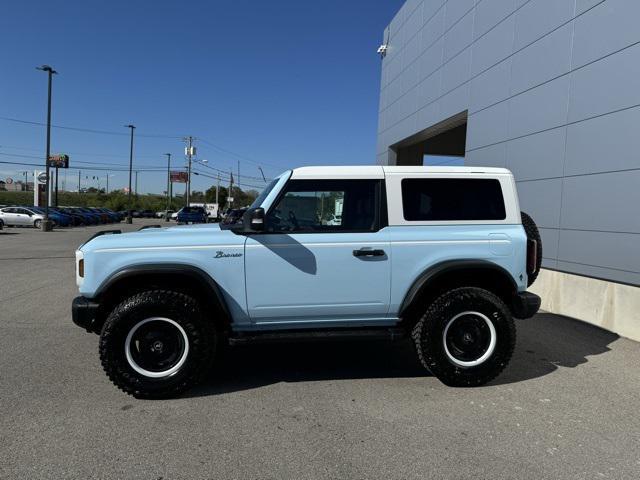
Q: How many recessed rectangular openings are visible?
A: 1